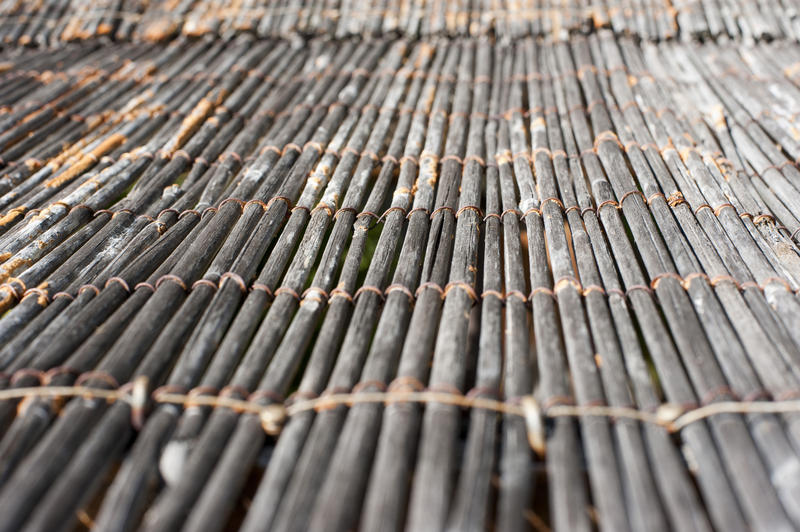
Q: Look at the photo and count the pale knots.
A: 4